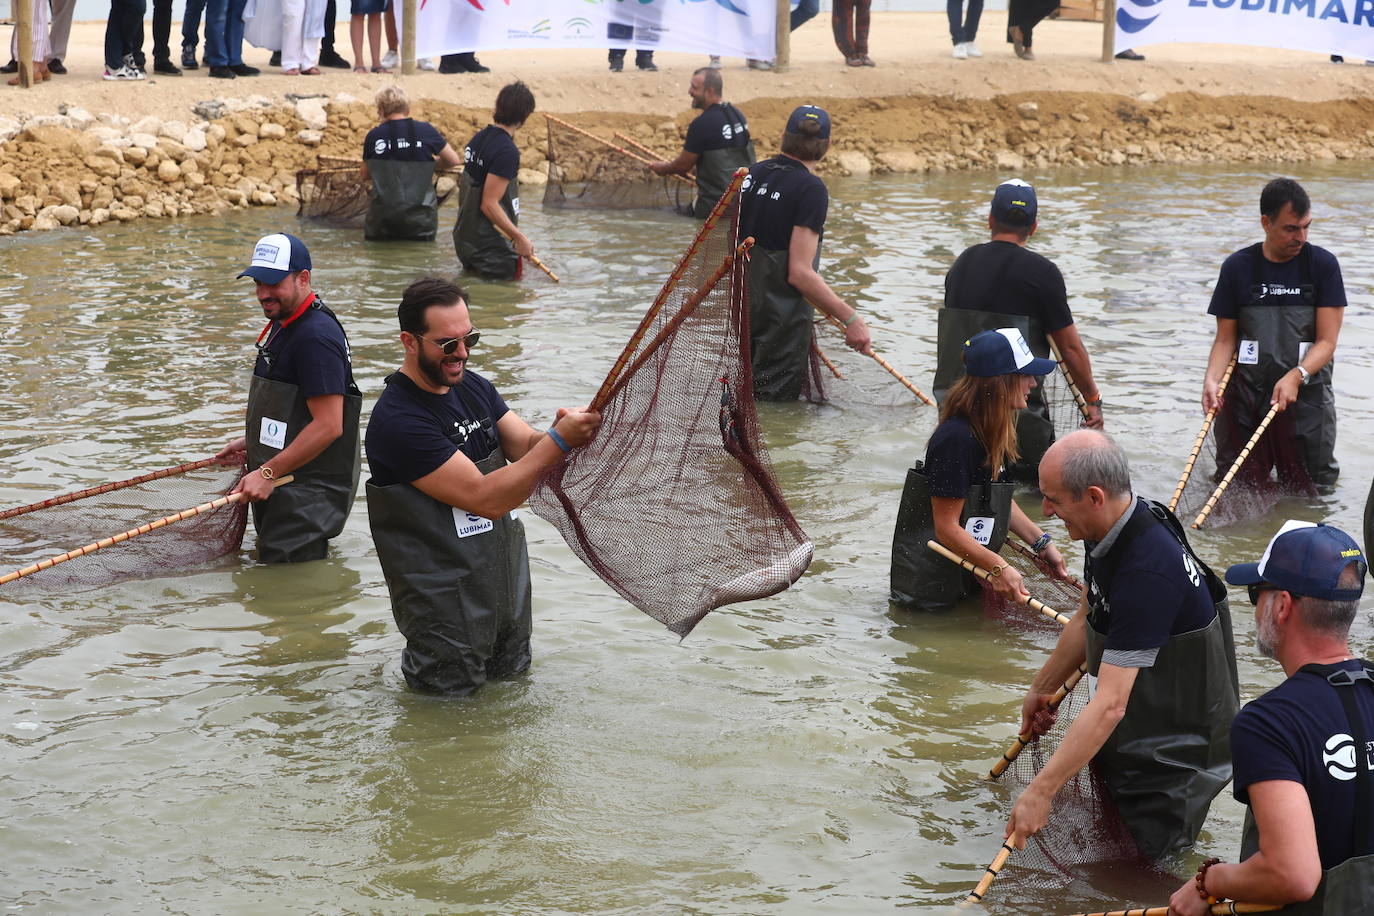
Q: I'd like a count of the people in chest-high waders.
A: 11